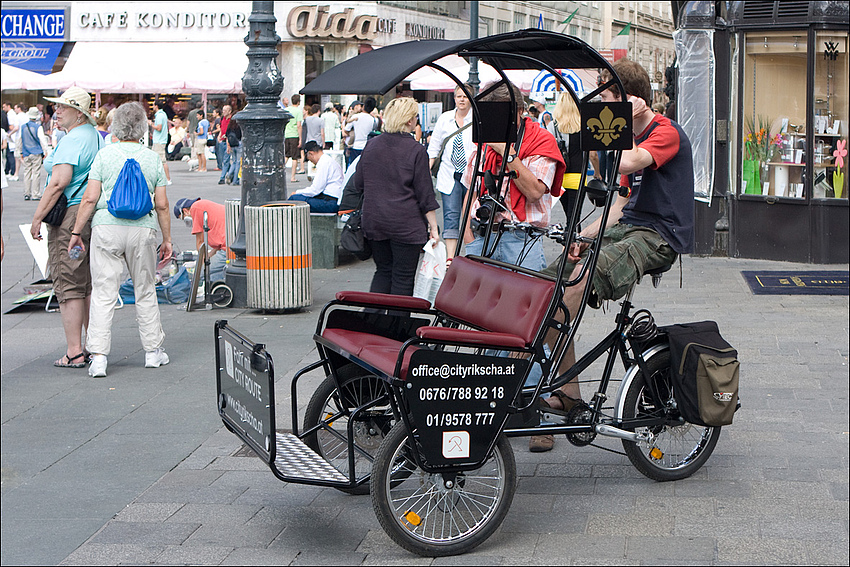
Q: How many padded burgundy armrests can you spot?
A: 2